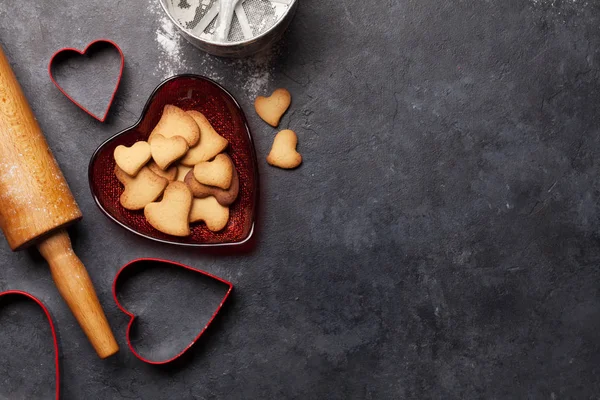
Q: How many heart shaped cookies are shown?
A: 13